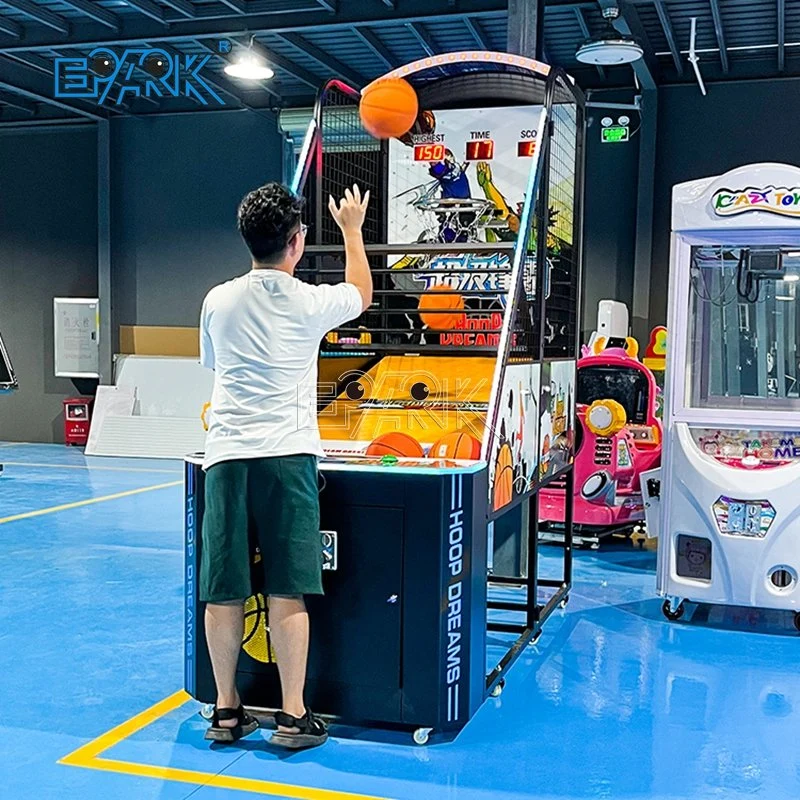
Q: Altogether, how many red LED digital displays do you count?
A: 3